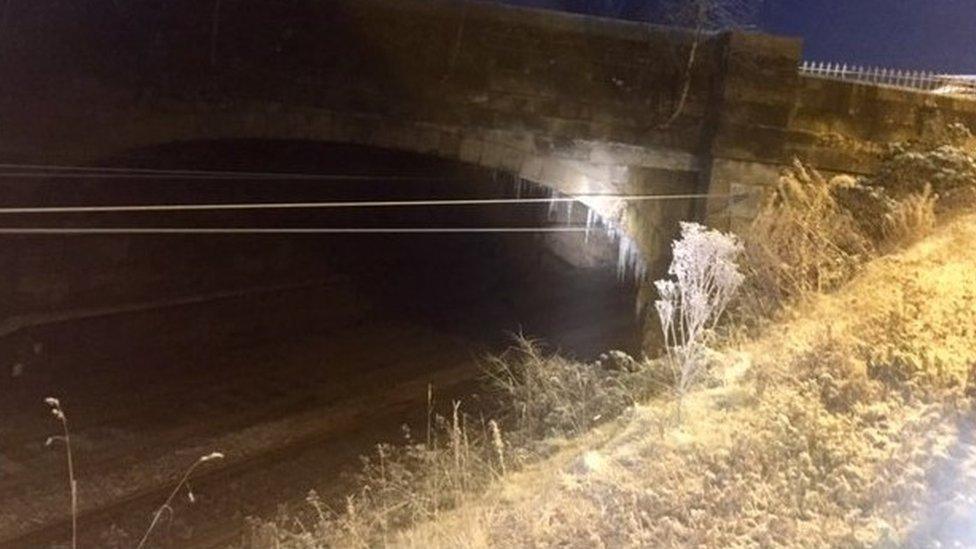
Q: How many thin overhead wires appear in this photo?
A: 4